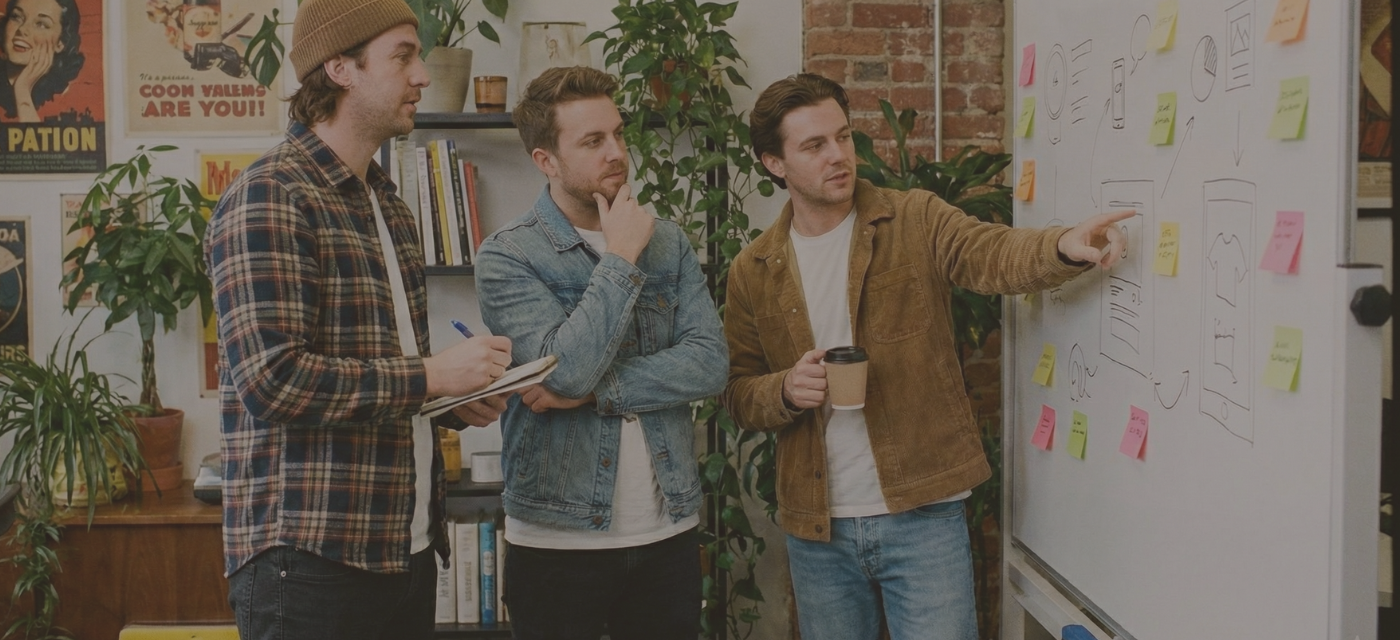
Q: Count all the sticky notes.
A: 14